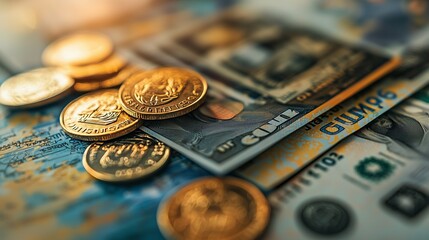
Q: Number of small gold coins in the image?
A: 8